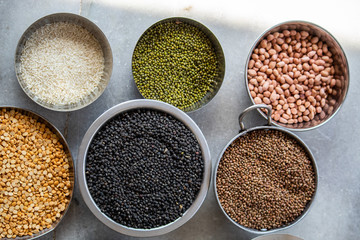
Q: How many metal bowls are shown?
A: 6